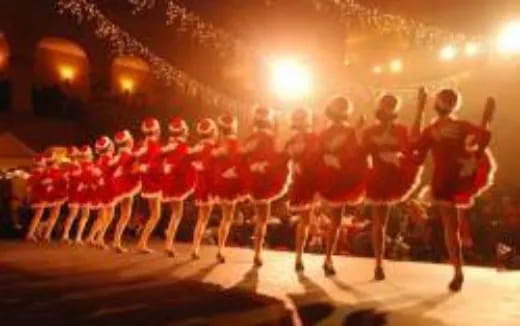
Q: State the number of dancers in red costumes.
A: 15